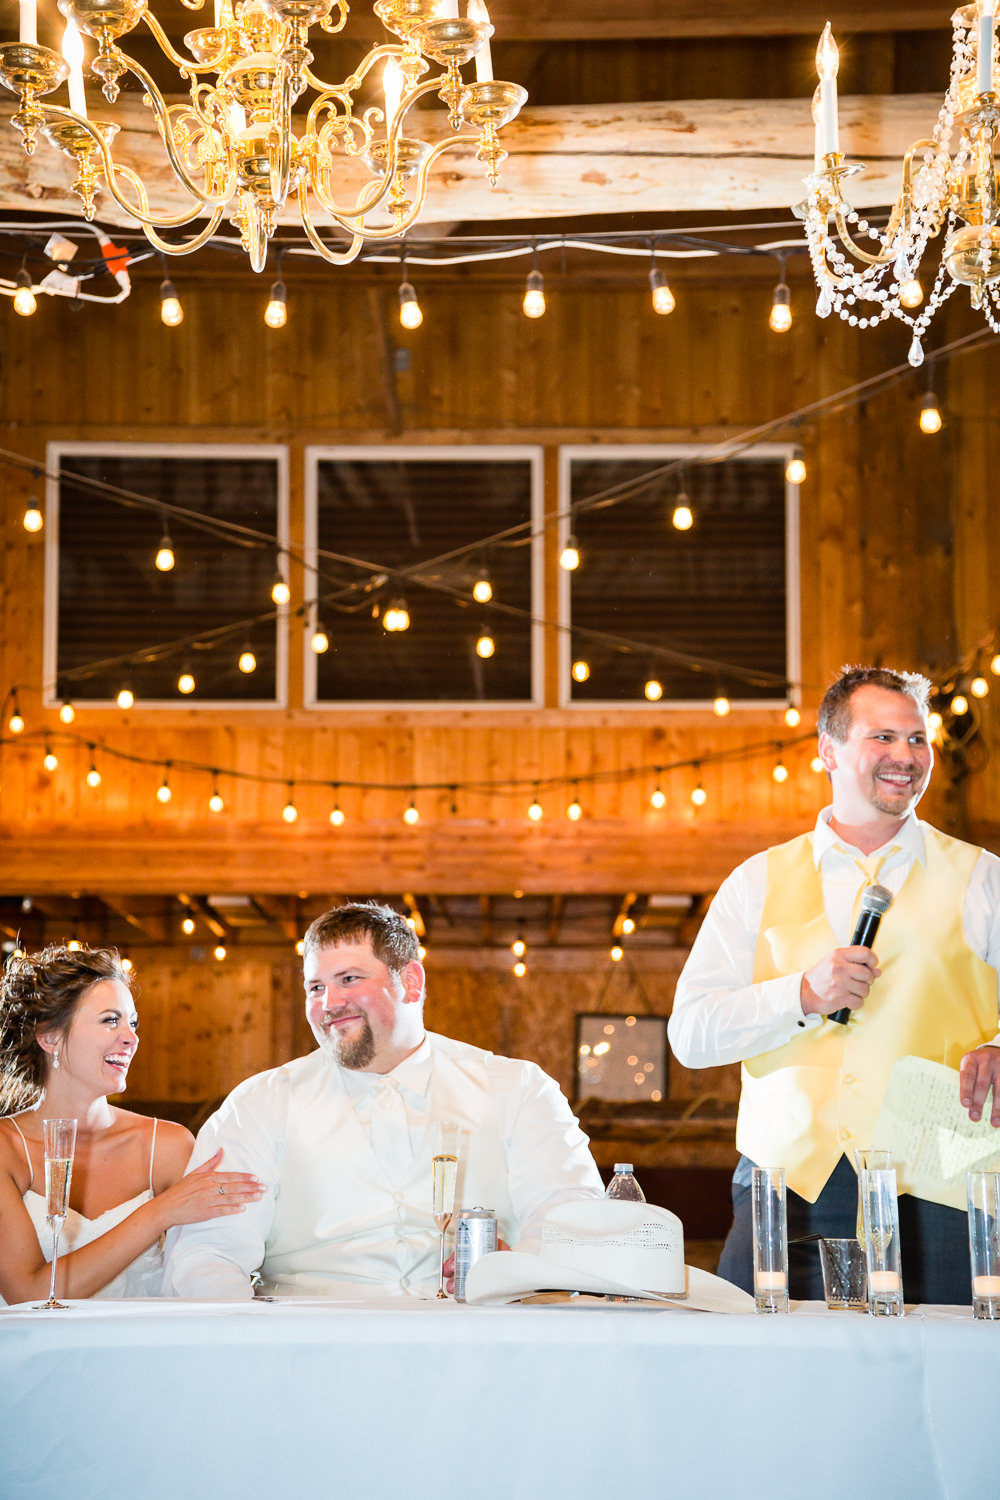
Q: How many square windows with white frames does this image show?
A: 3